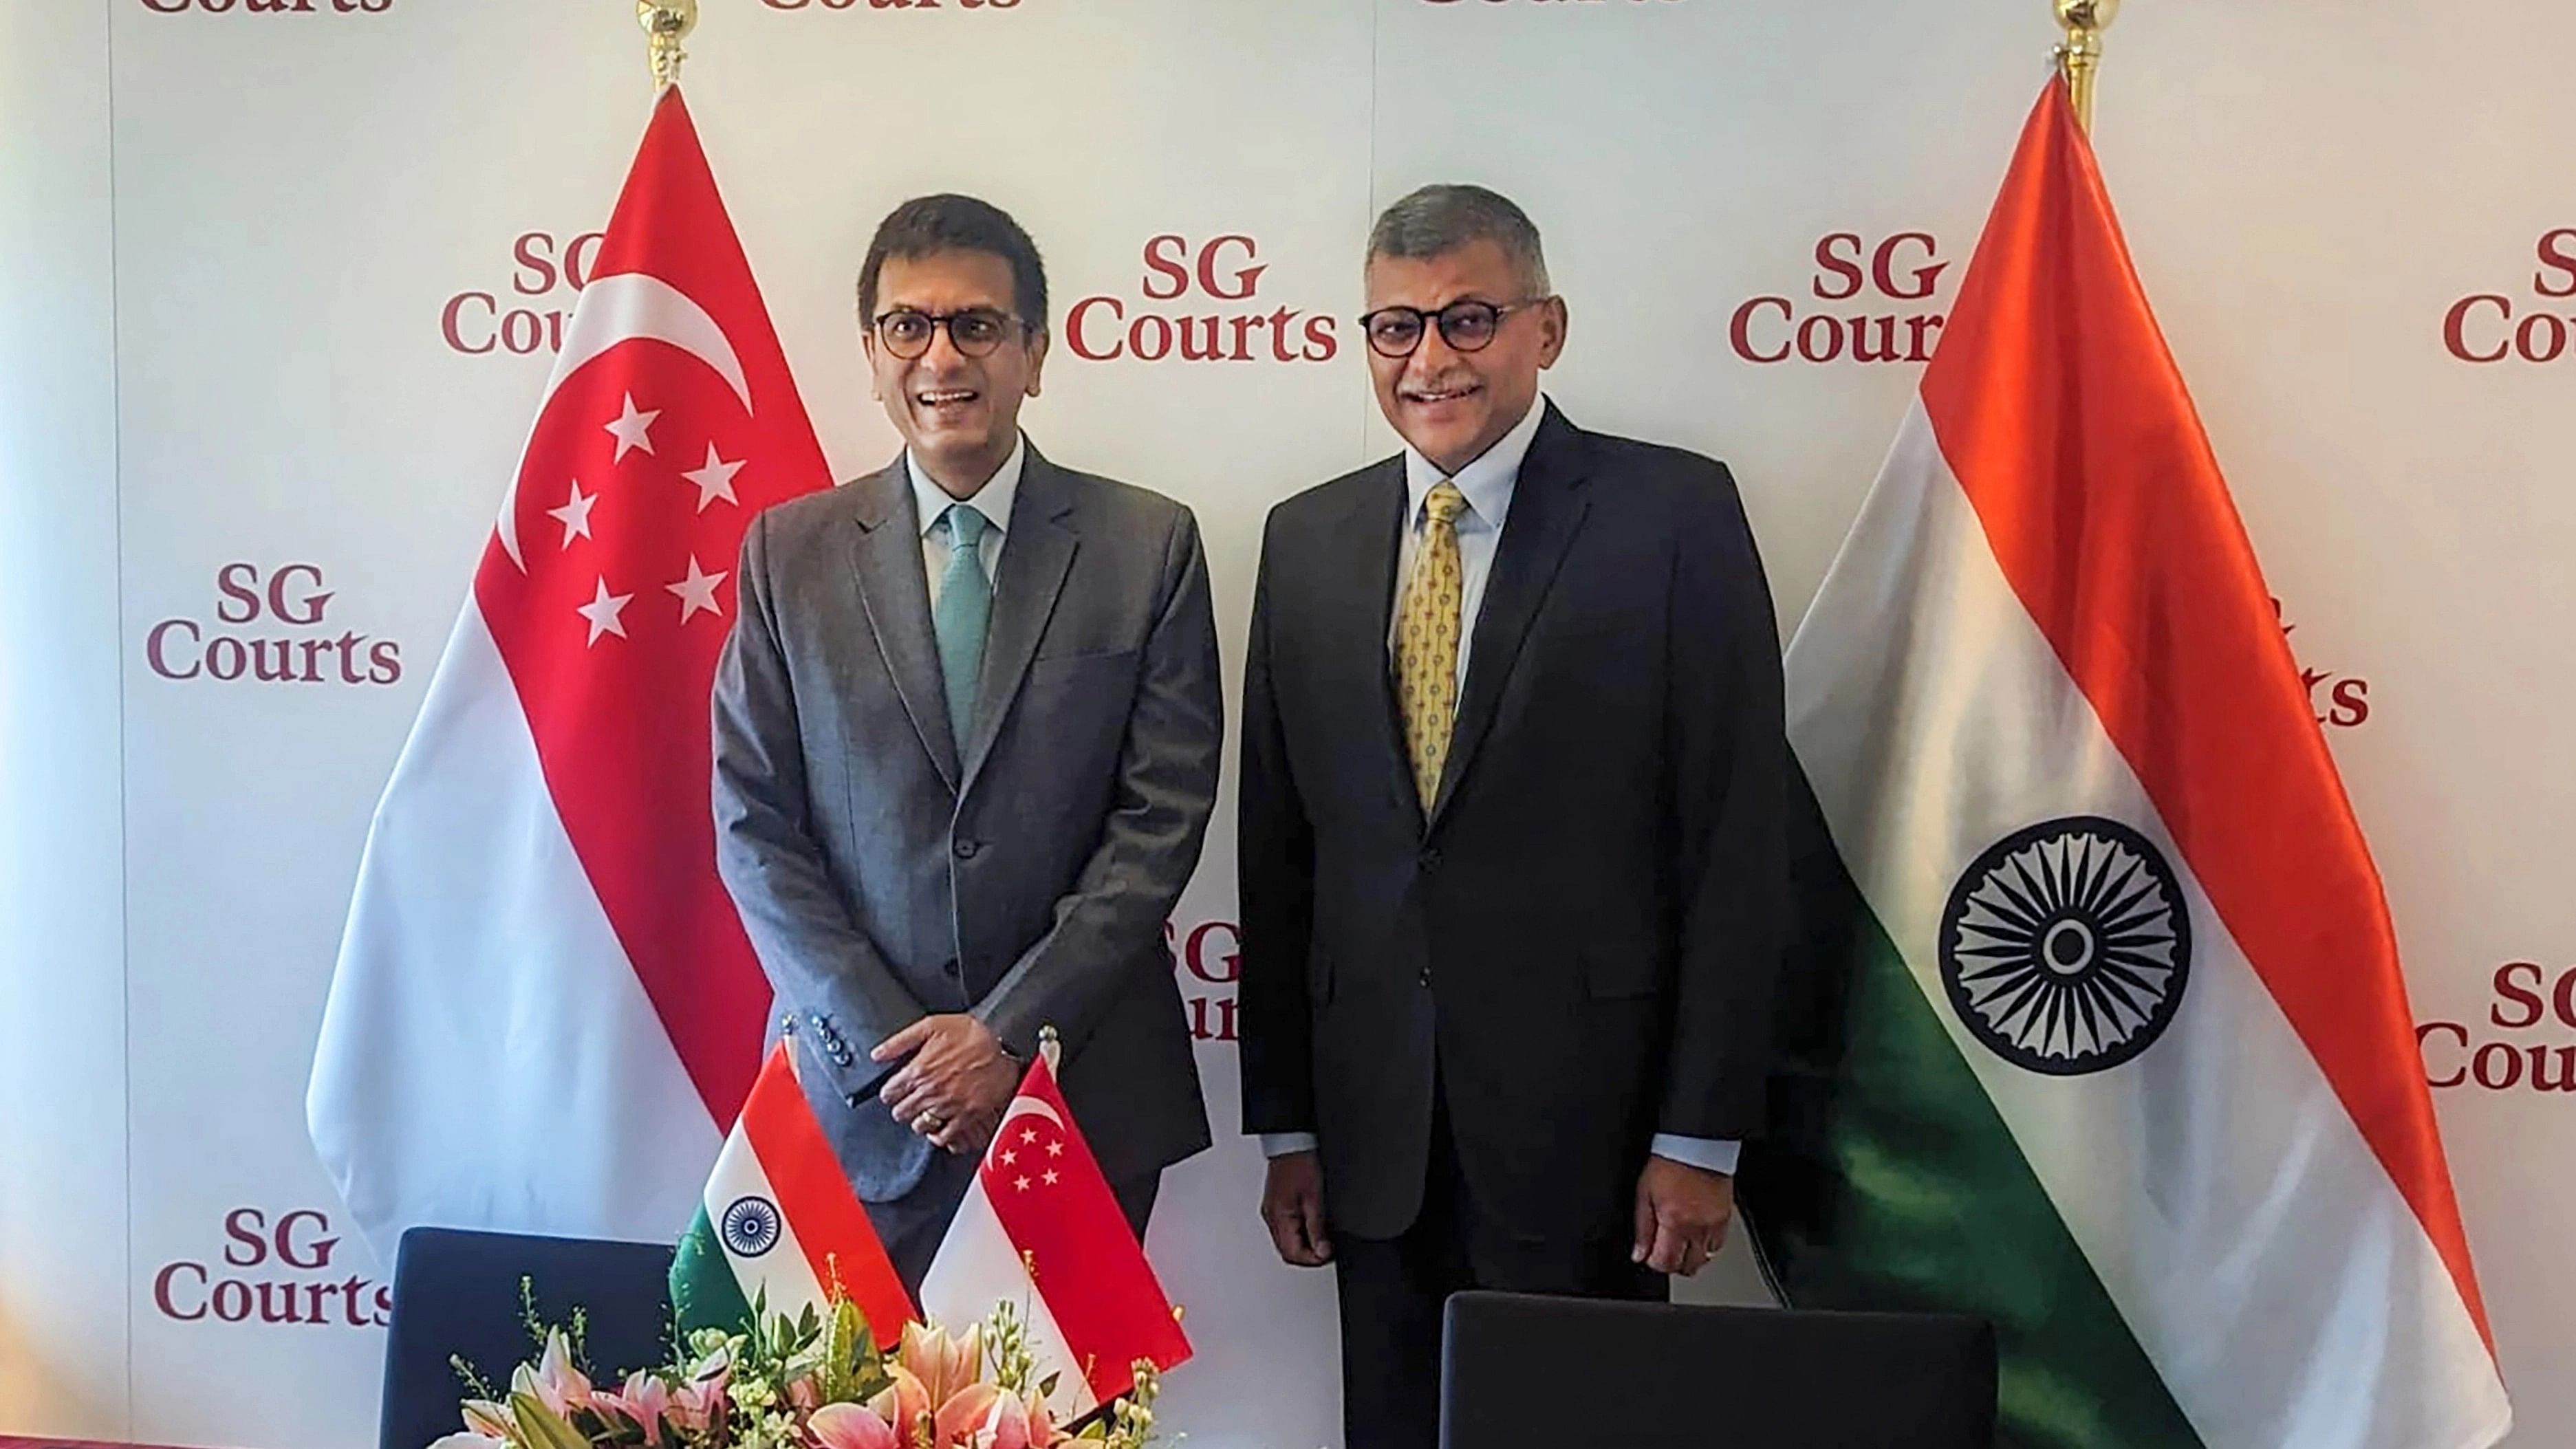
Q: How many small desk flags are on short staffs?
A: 2